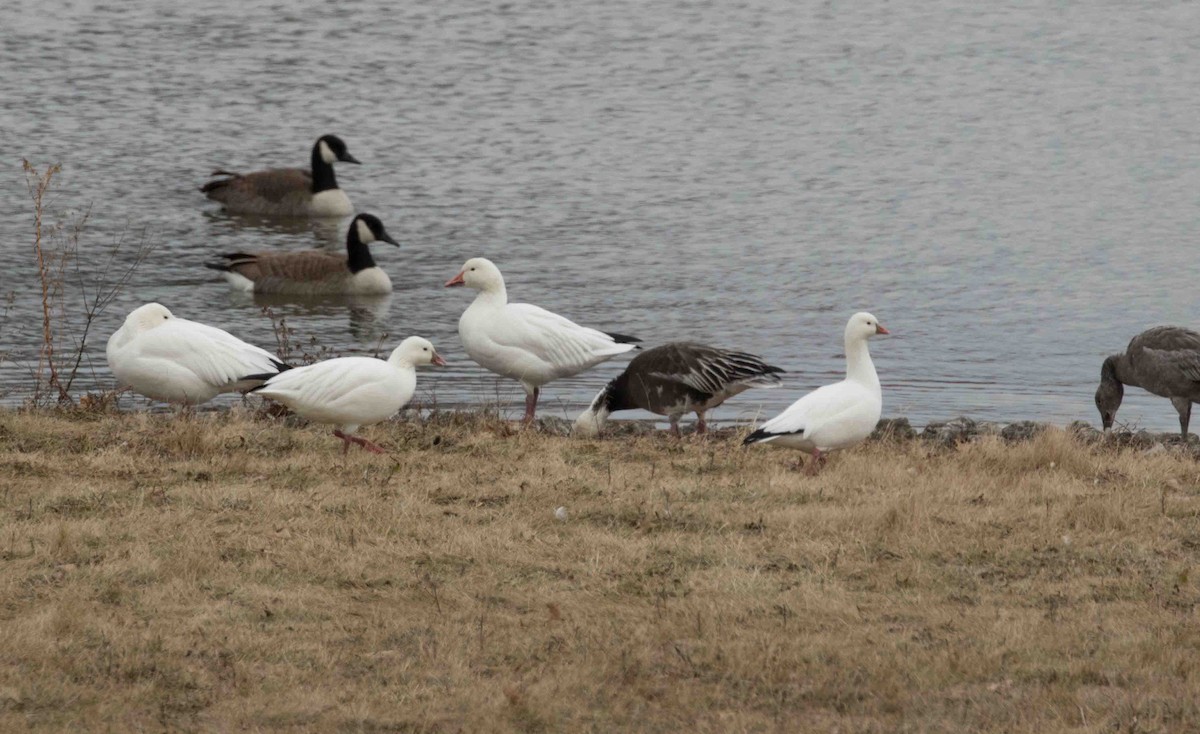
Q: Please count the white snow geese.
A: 4